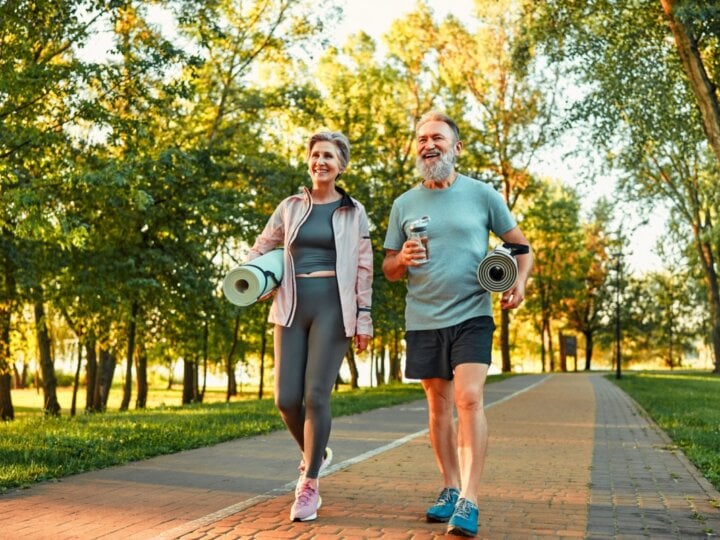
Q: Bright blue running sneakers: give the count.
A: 2